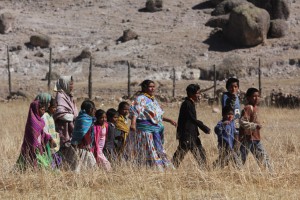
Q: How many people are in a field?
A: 13